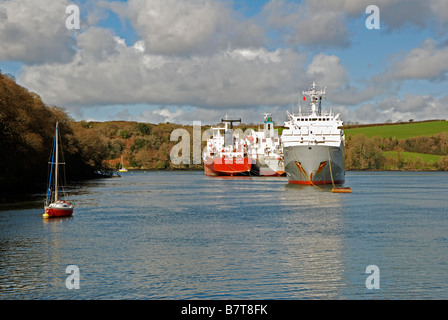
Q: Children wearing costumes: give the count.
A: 0